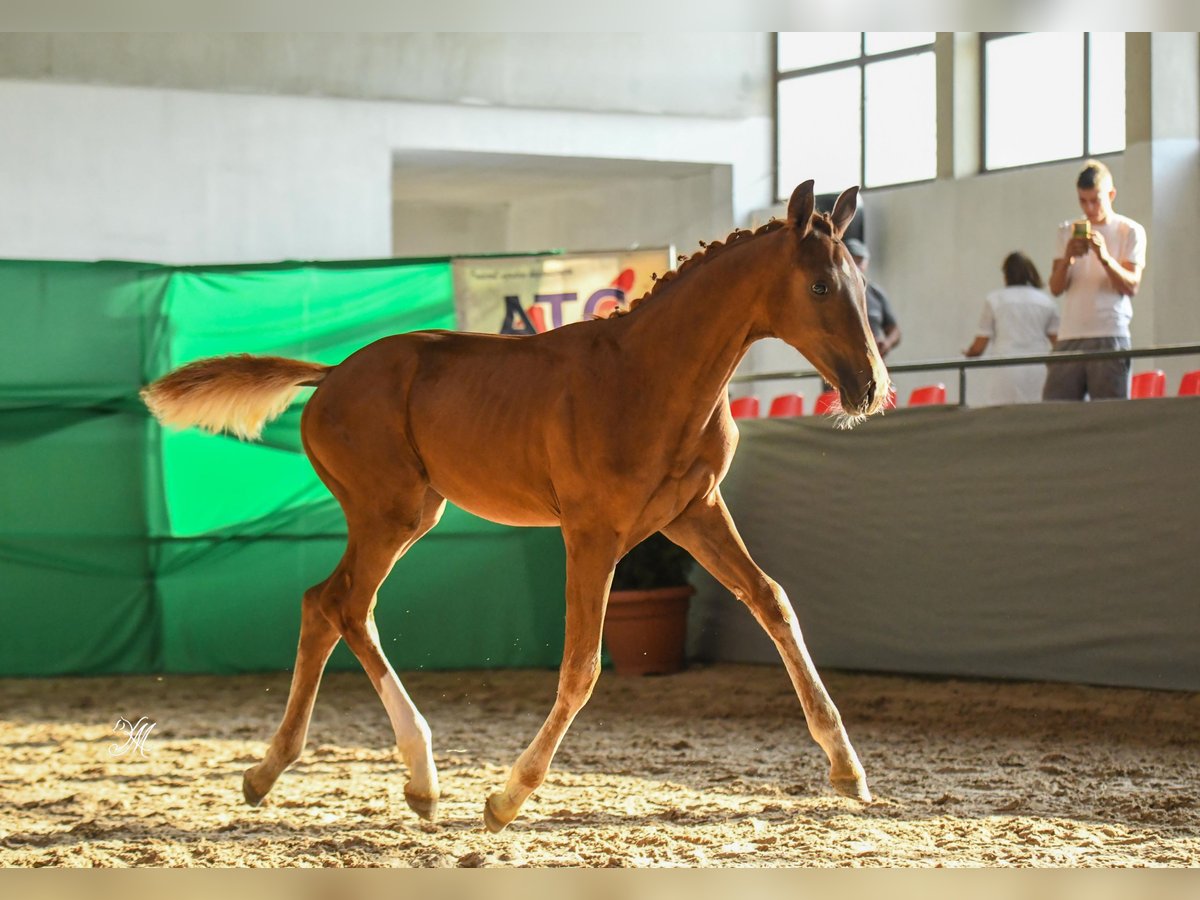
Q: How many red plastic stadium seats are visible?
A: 7